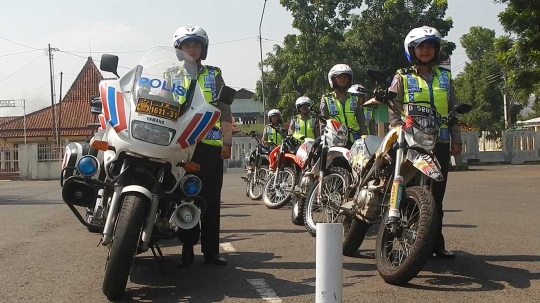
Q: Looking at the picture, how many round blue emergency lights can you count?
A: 2